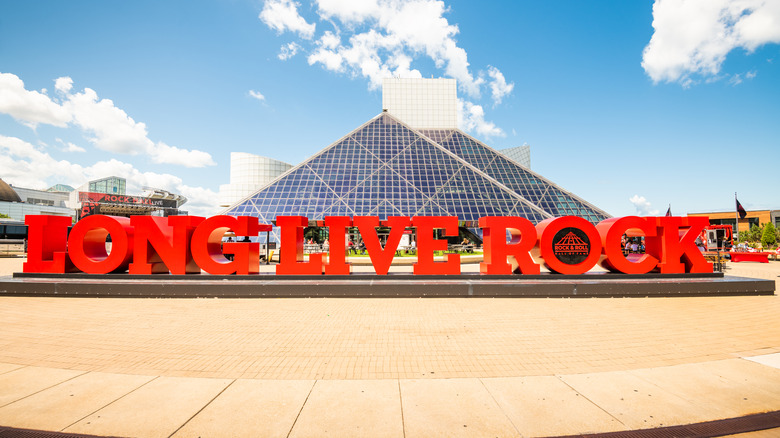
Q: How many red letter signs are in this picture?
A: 12